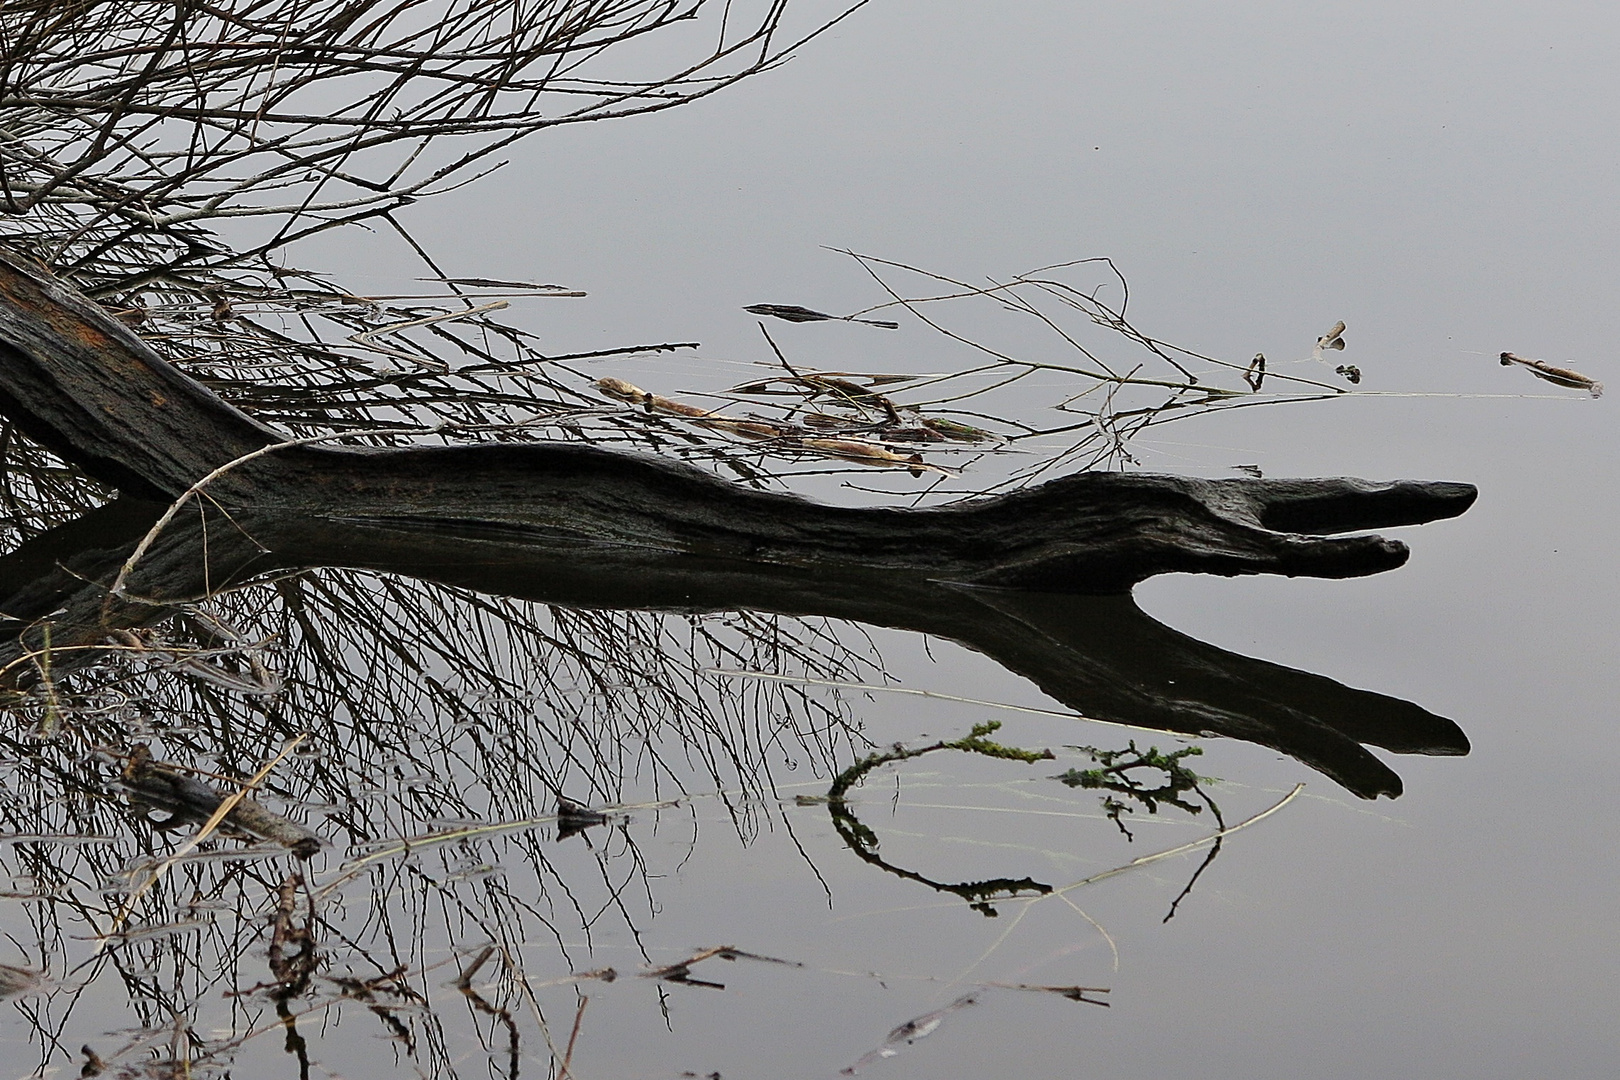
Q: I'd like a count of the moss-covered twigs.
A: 2